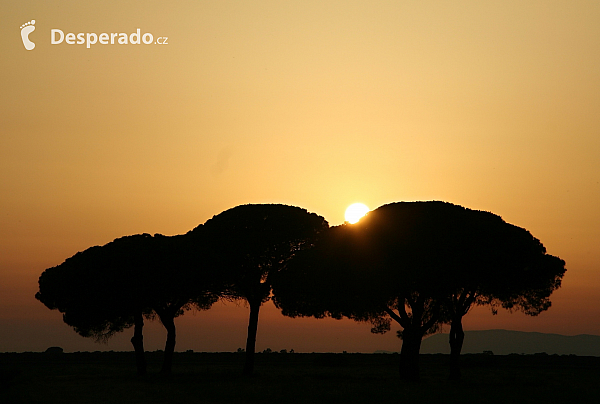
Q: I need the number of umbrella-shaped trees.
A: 5